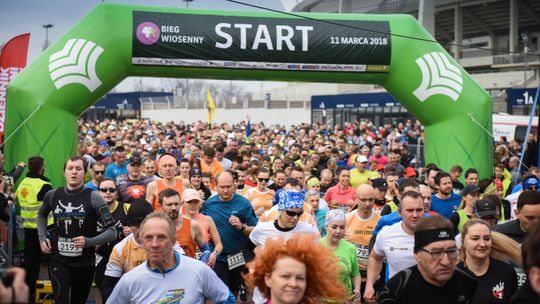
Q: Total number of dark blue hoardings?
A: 3